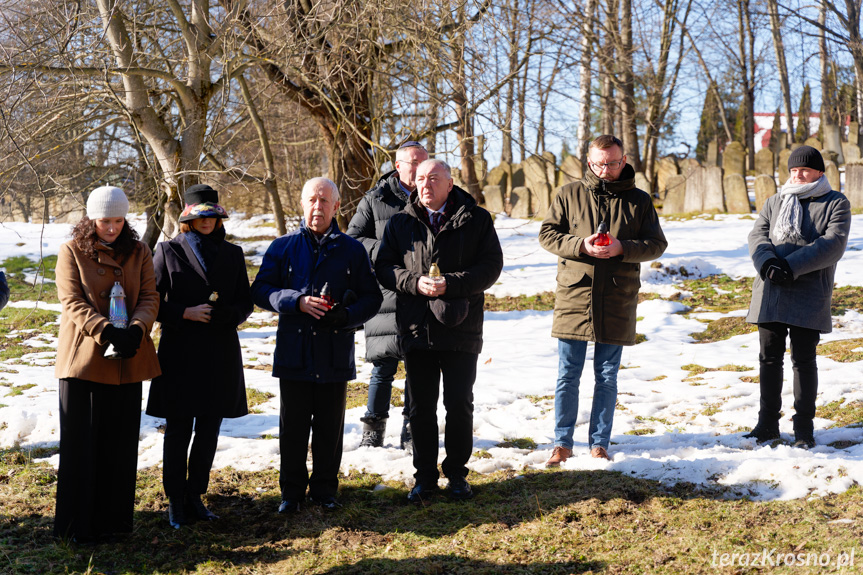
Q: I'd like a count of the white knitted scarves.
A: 1